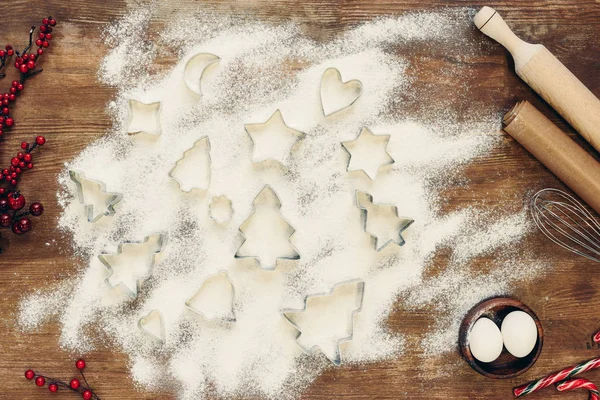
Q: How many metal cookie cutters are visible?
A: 14